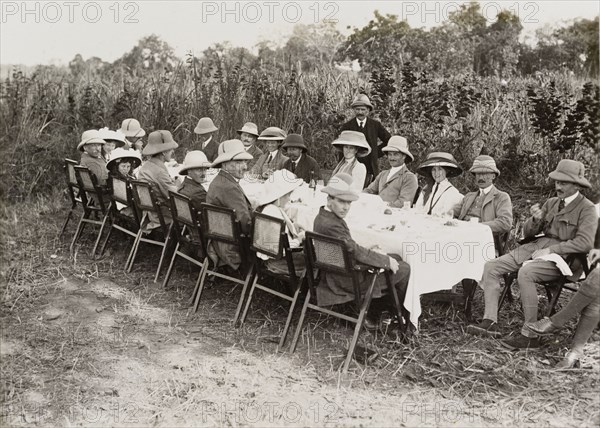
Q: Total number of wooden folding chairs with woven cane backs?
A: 8